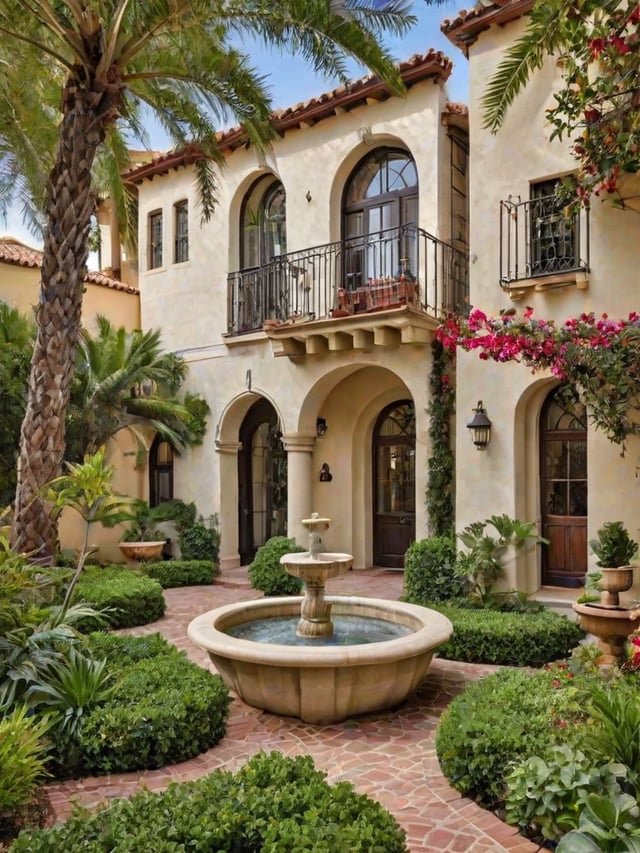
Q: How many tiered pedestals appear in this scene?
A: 2